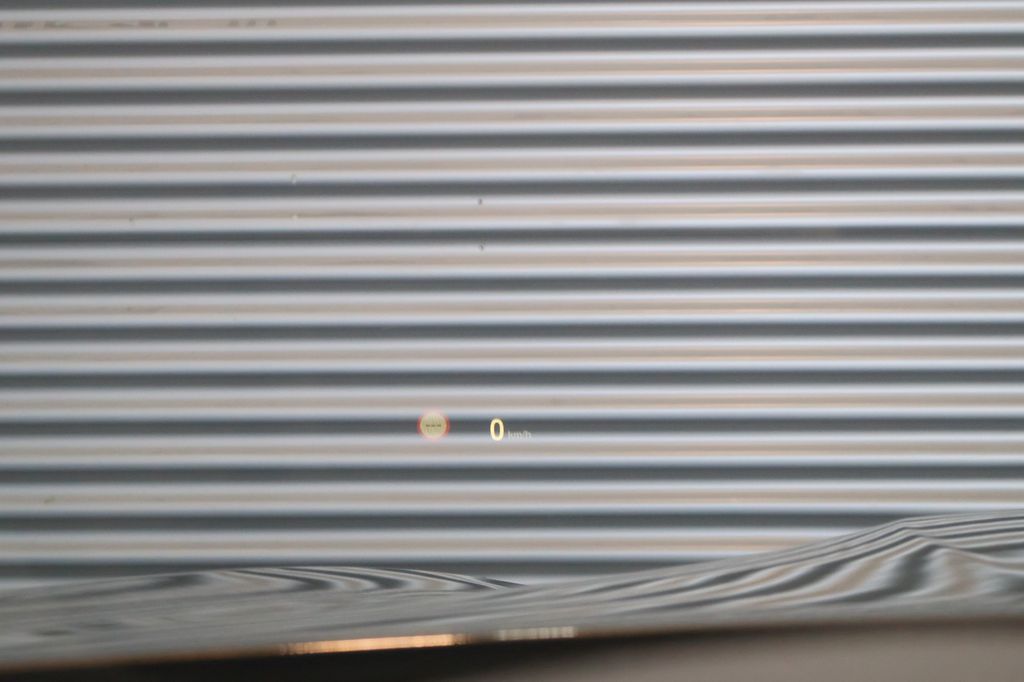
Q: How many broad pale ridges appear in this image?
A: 12